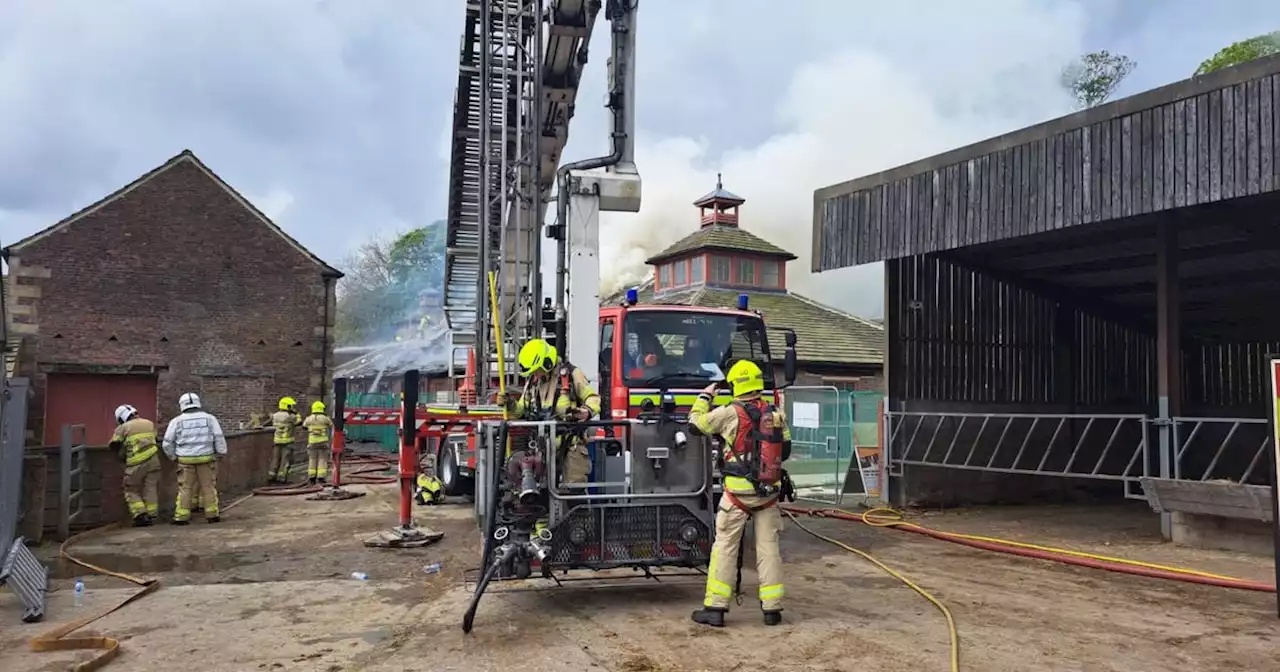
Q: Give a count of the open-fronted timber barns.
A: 1